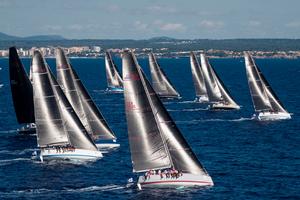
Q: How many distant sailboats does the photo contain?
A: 5